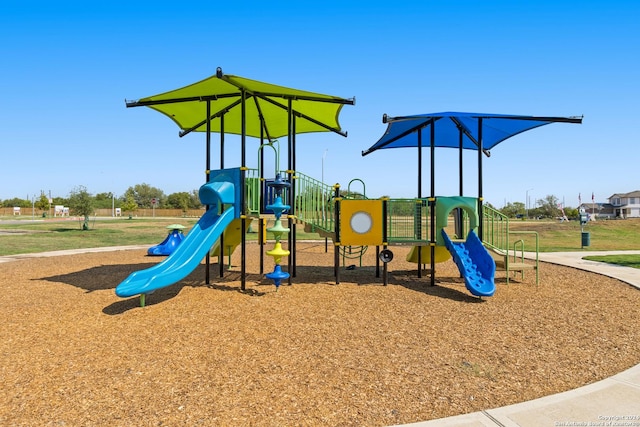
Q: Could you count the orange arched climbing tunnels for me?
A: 0